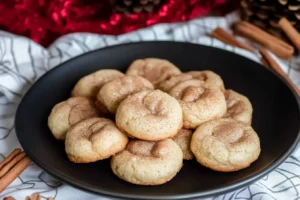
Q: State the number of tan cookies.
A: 12